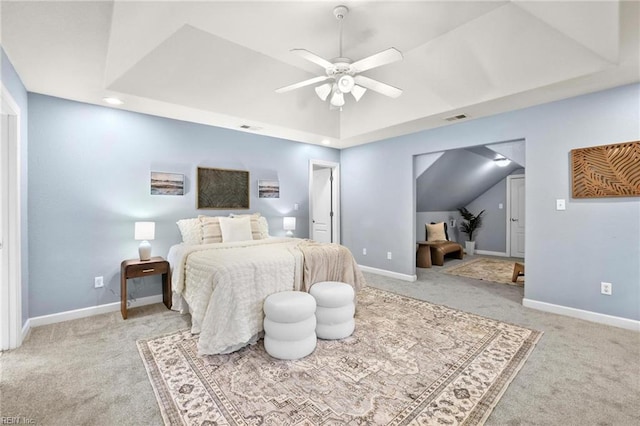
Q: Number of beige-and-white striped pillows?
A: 2